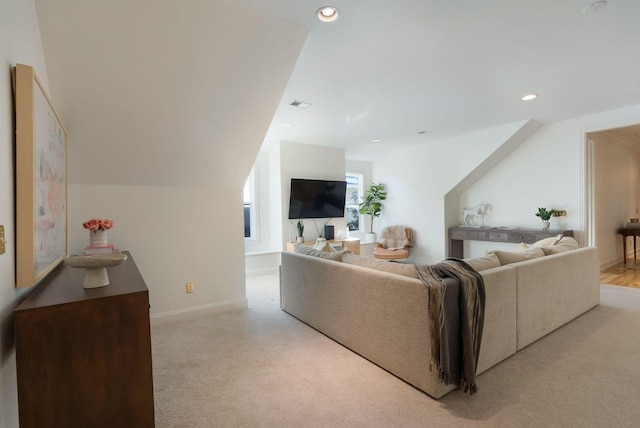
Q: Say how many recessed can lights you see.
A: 4